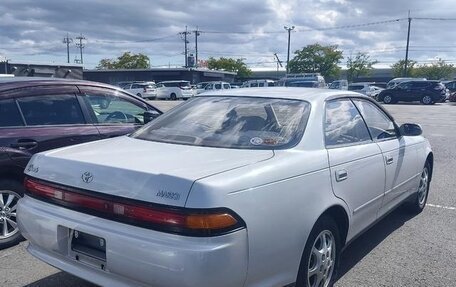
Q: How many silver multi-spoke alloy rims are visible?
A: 3